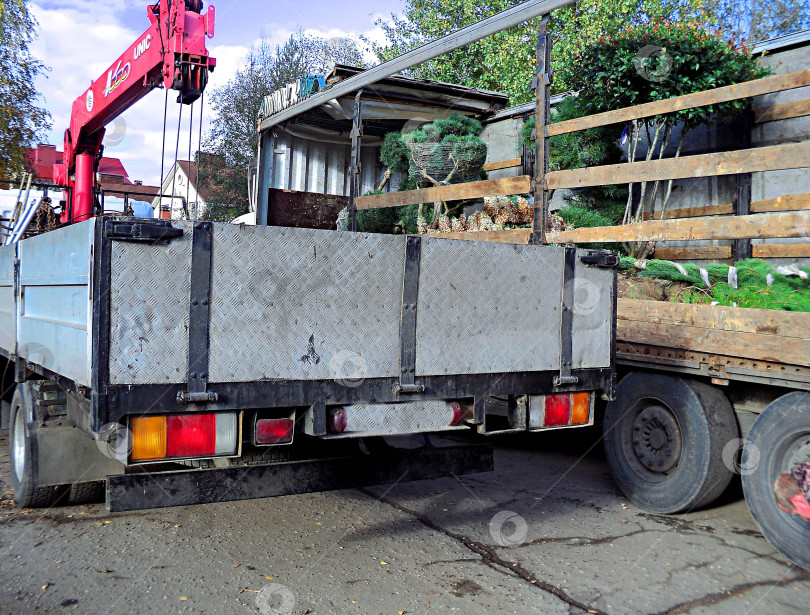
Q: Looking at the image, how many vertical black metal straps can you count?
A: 3